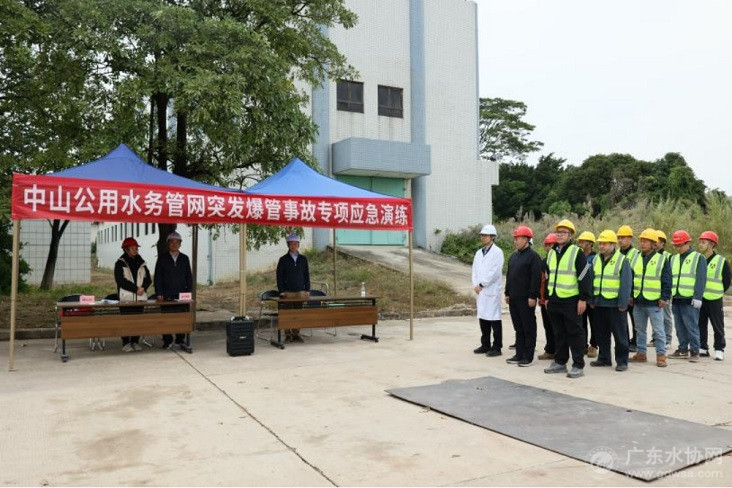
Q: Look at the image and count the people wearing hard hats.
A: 14